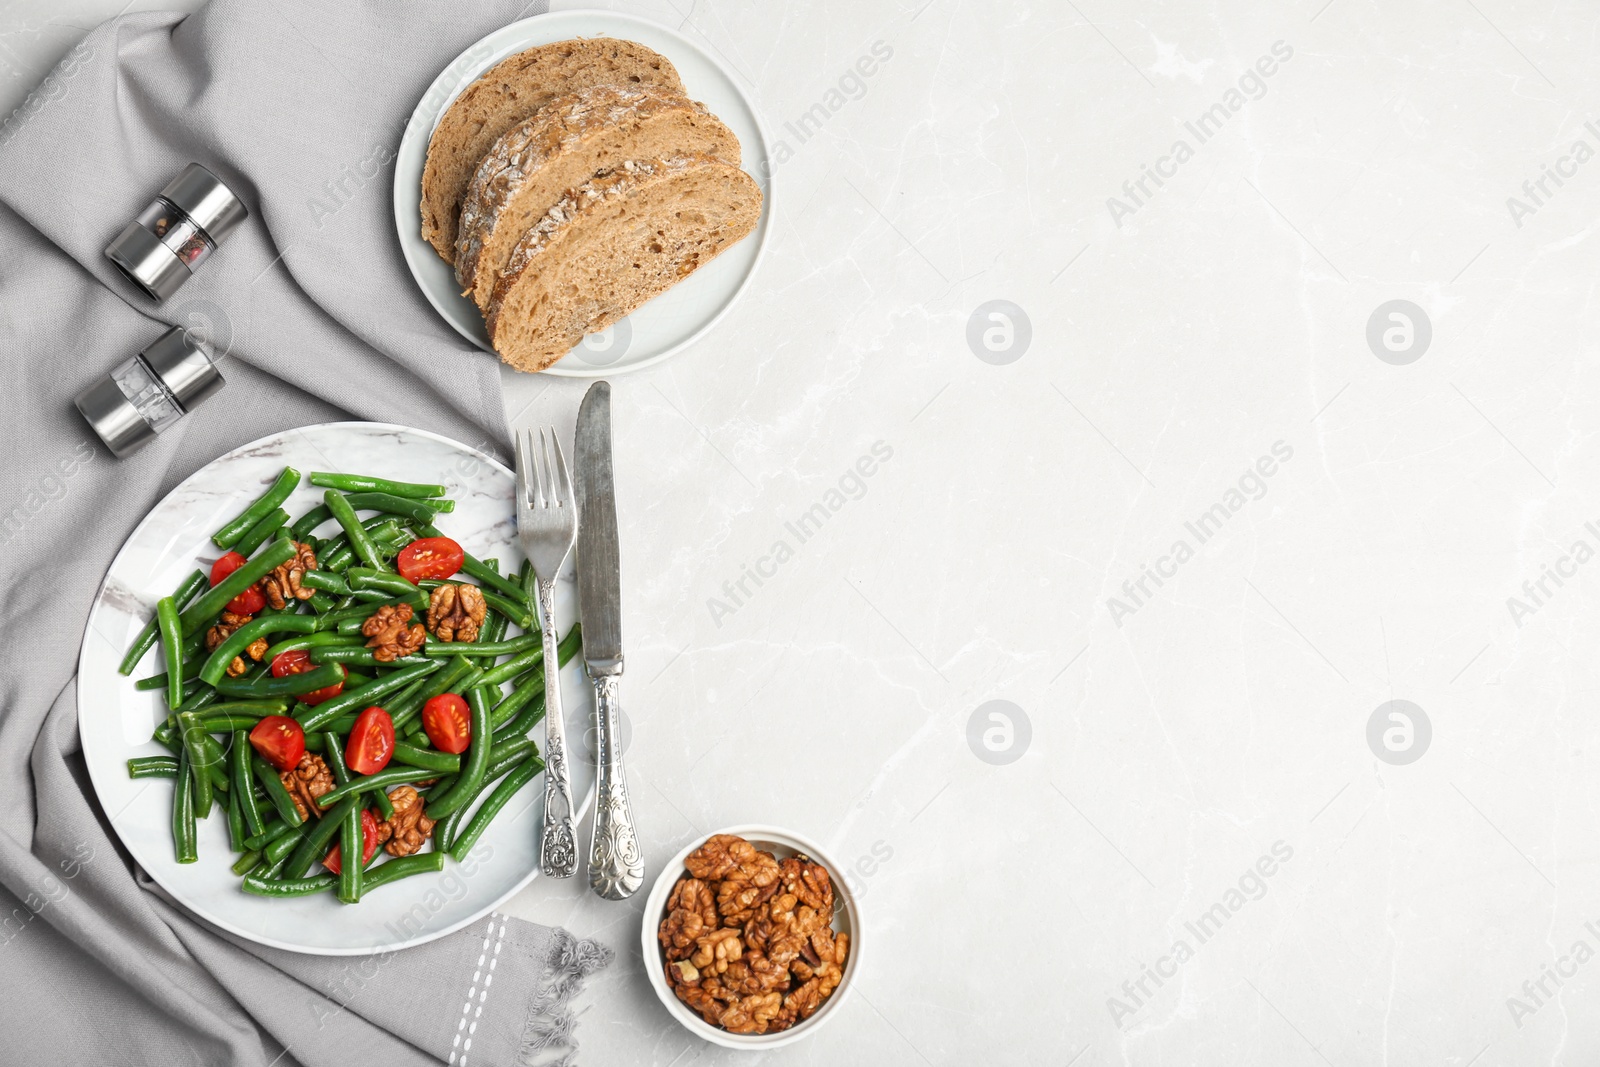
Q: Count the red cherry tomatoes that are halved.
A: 7